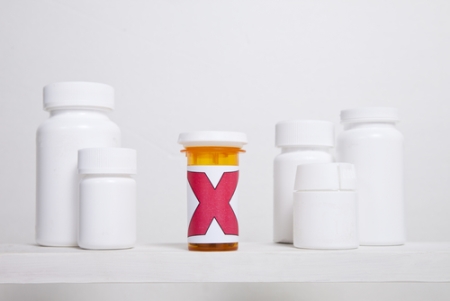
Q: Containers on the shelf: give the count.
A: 6